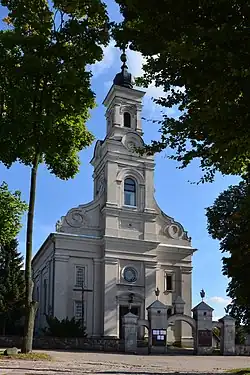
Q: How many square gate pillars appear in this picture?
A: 4